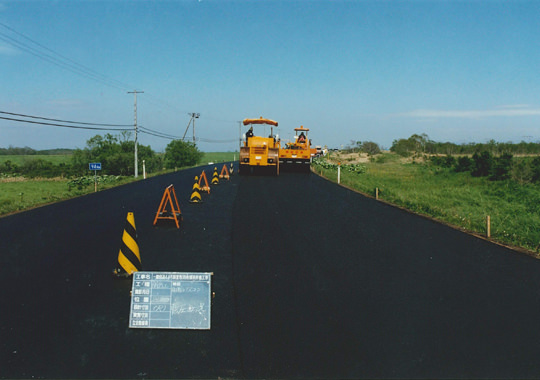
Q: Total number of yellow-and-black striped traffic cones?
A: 4